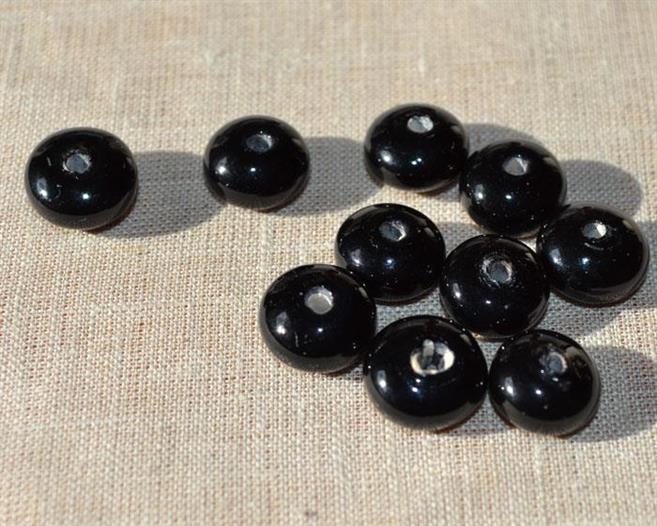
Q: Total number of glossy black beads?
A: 10